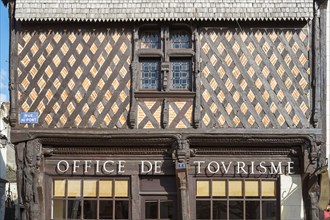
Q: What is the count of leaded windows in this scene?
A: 4